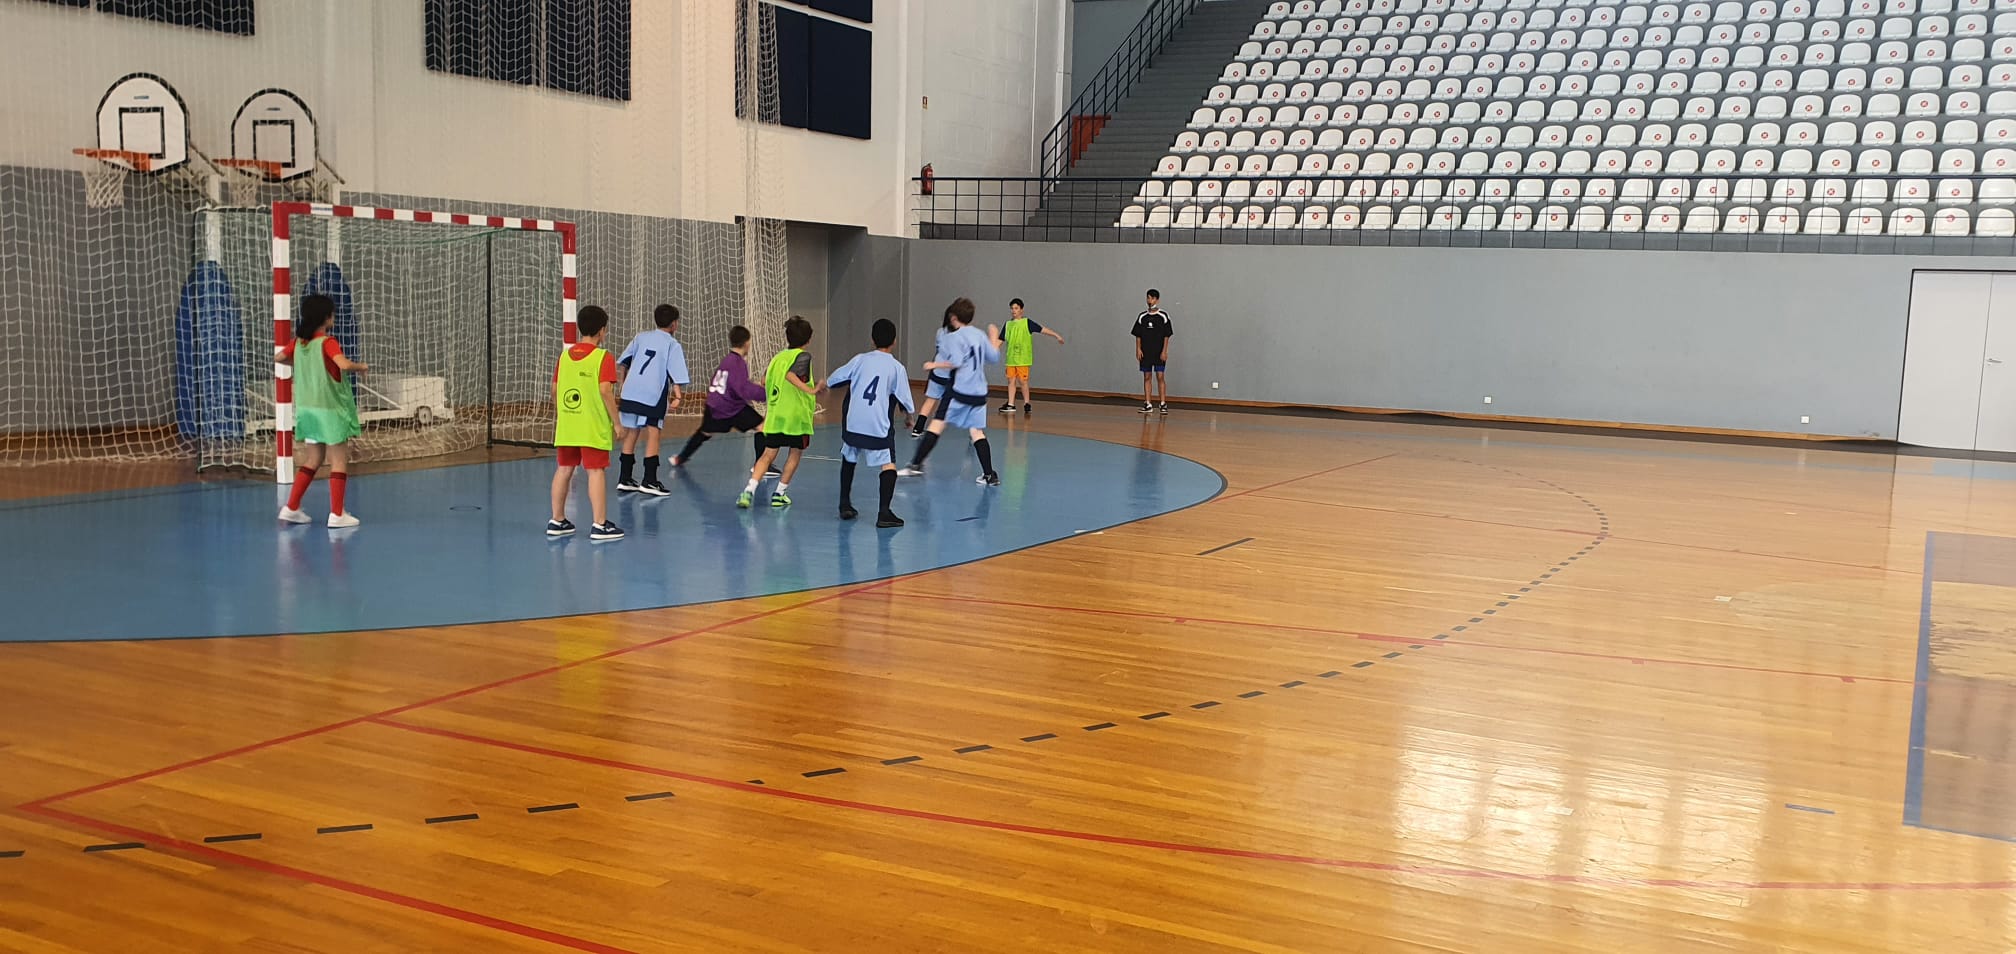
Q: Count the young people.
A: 10